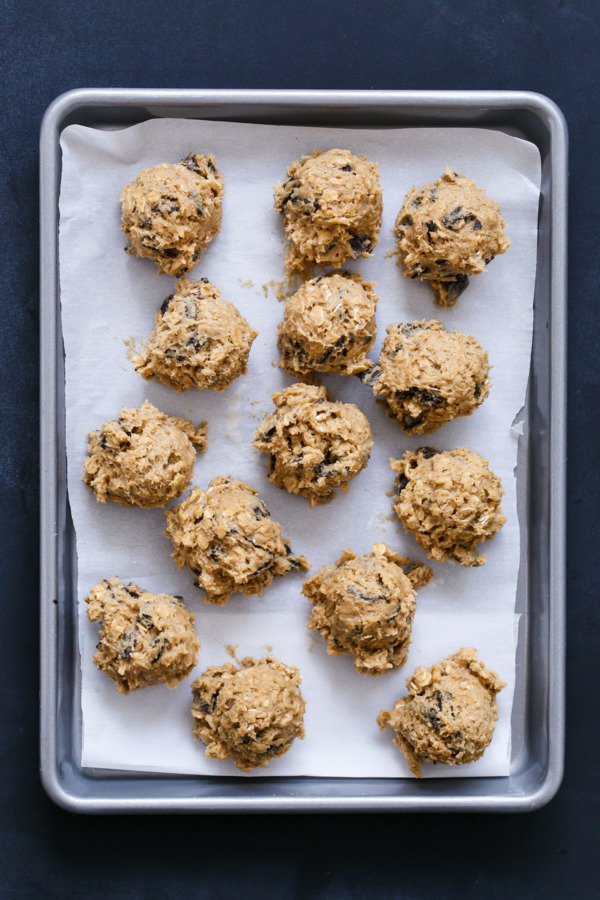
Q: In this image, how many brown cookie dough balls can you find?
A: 14